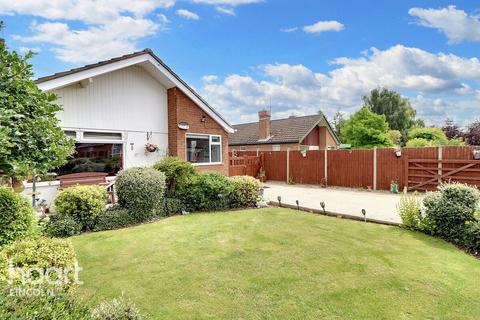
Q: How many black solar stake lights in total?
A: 4